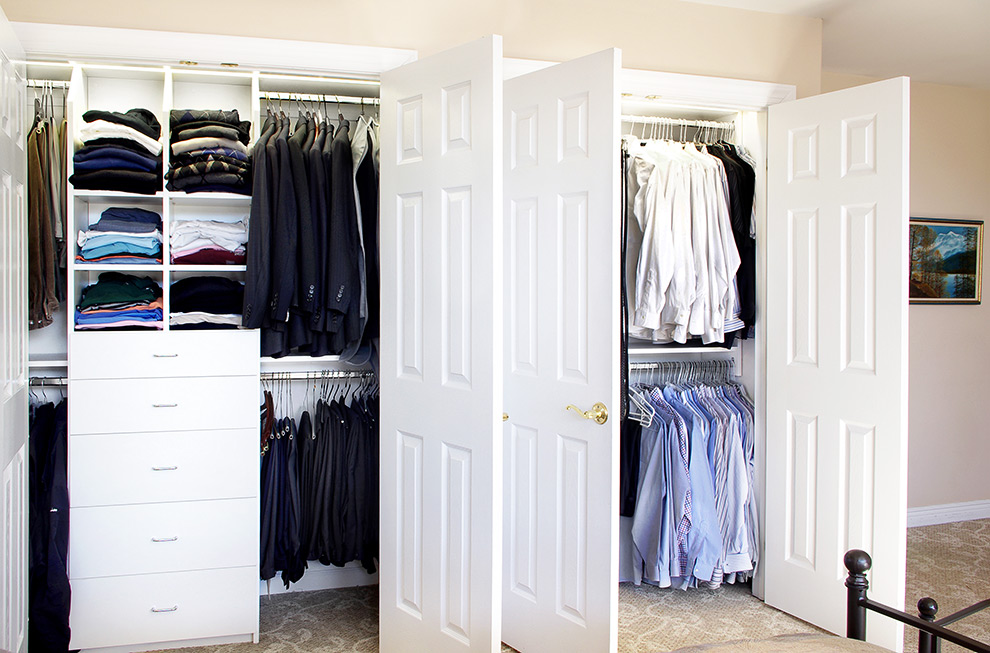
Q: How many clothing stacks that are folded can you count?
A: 6